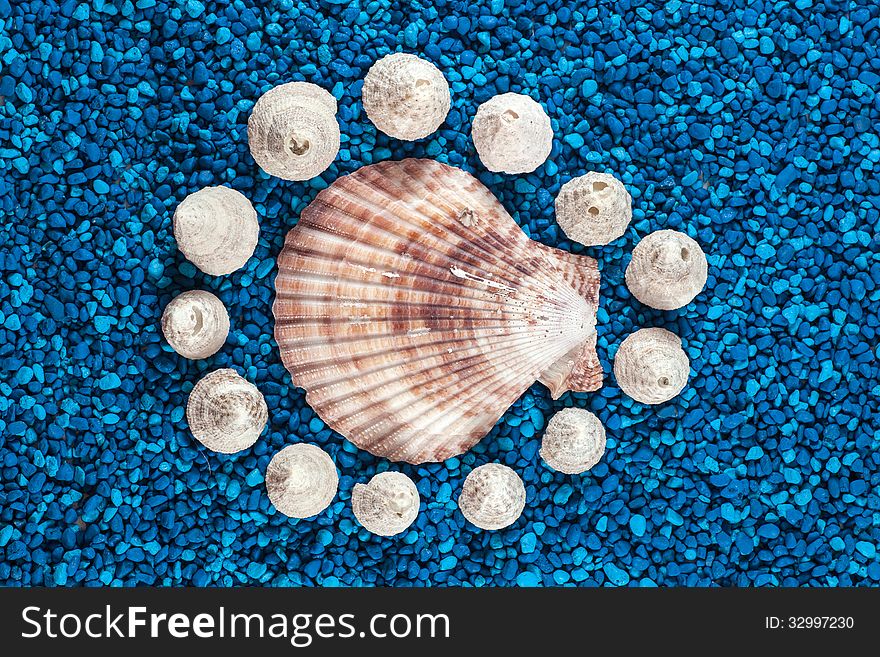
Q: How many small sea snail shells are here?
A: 13